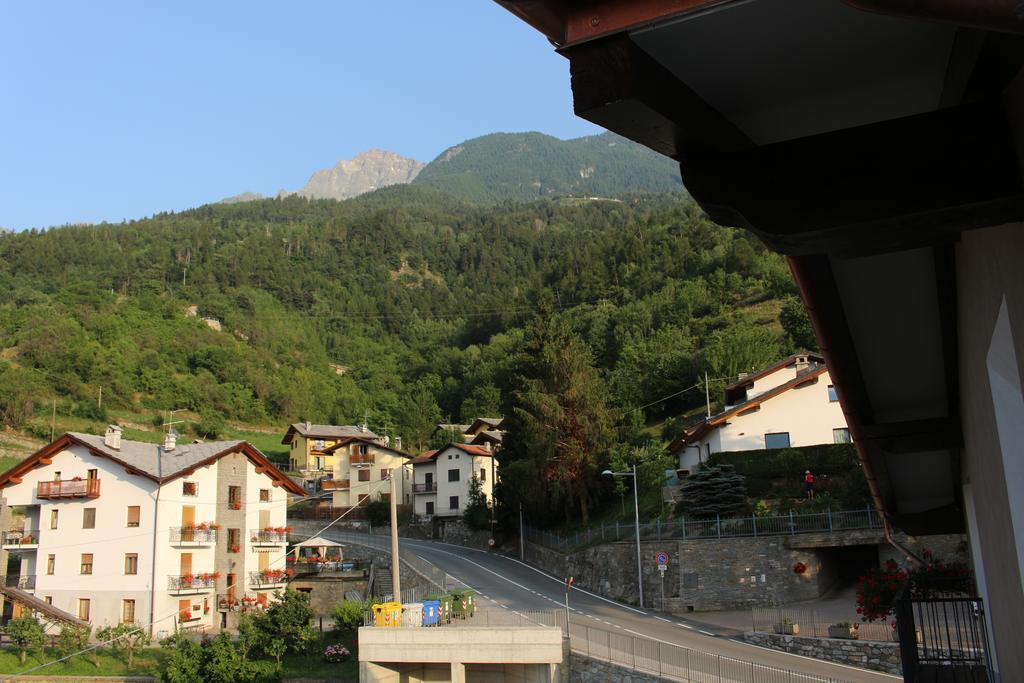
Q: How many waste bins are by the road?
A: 5